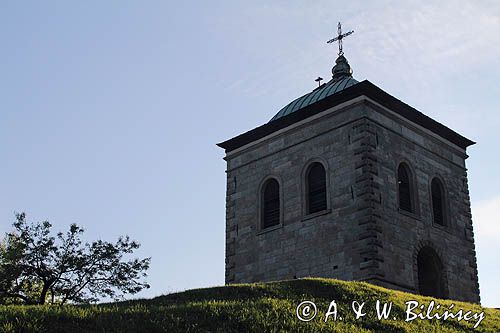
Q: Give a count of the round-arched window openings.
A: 4